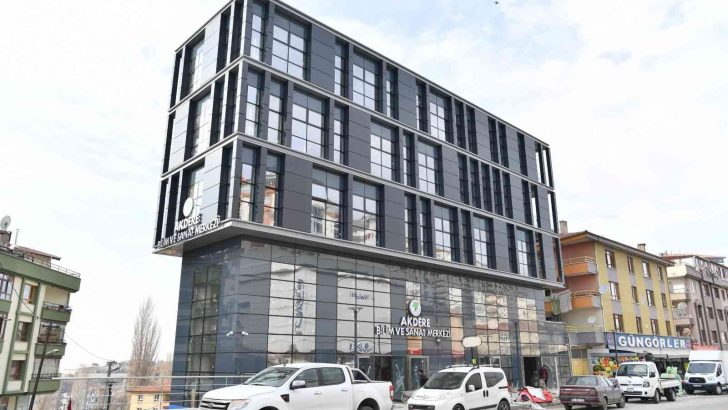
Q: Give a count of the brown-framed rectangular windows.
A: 12